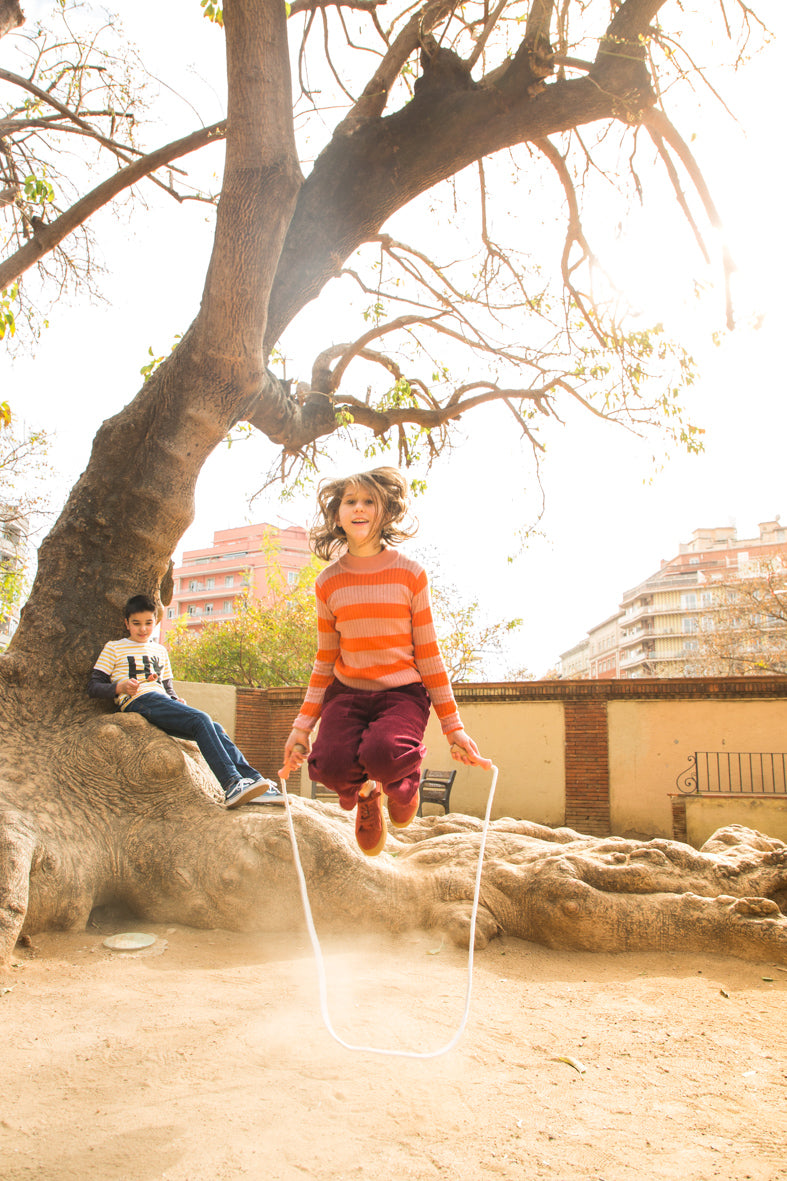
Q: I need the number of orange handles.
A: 2